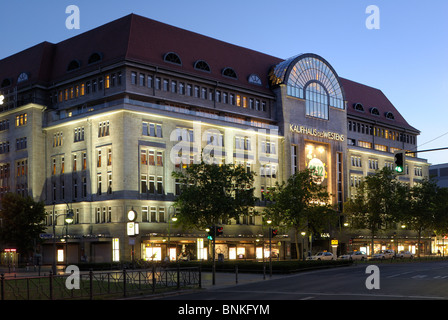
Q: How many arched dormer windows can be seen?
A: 11